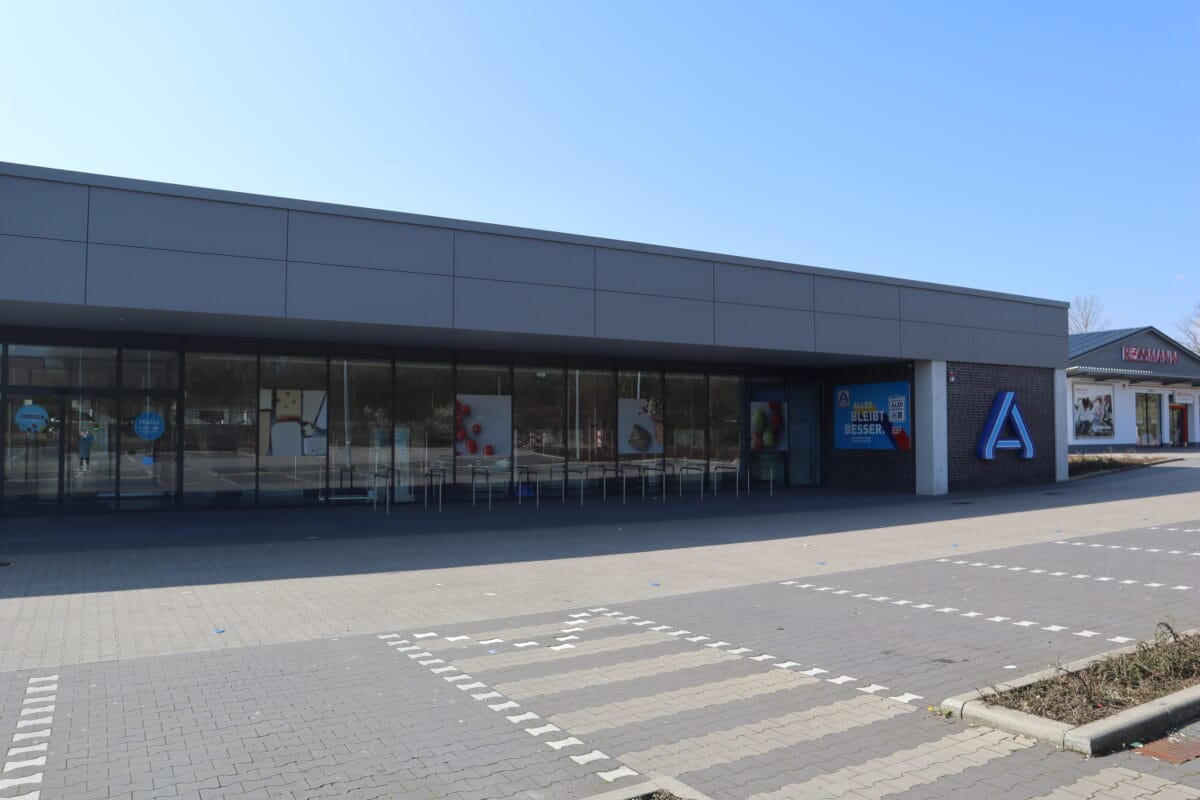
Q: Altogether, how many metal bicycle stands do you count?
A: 10